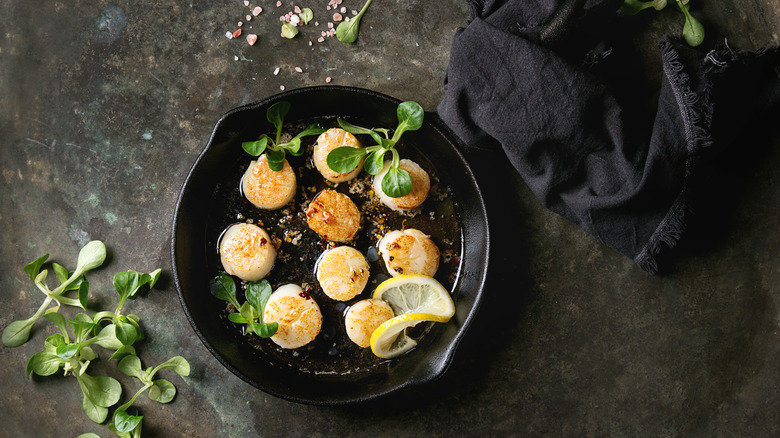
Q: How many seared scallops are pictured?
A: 9